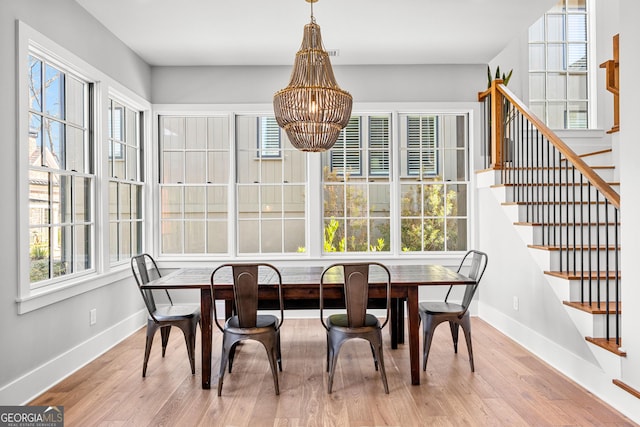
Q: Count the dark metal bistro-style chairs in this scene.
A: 4